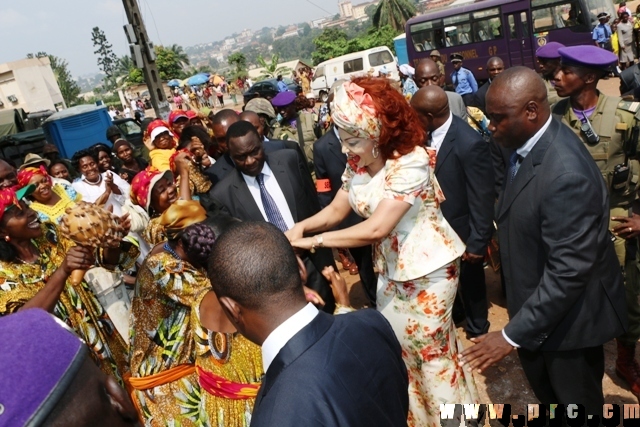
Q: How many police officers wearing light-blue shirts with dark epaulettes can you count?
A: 2